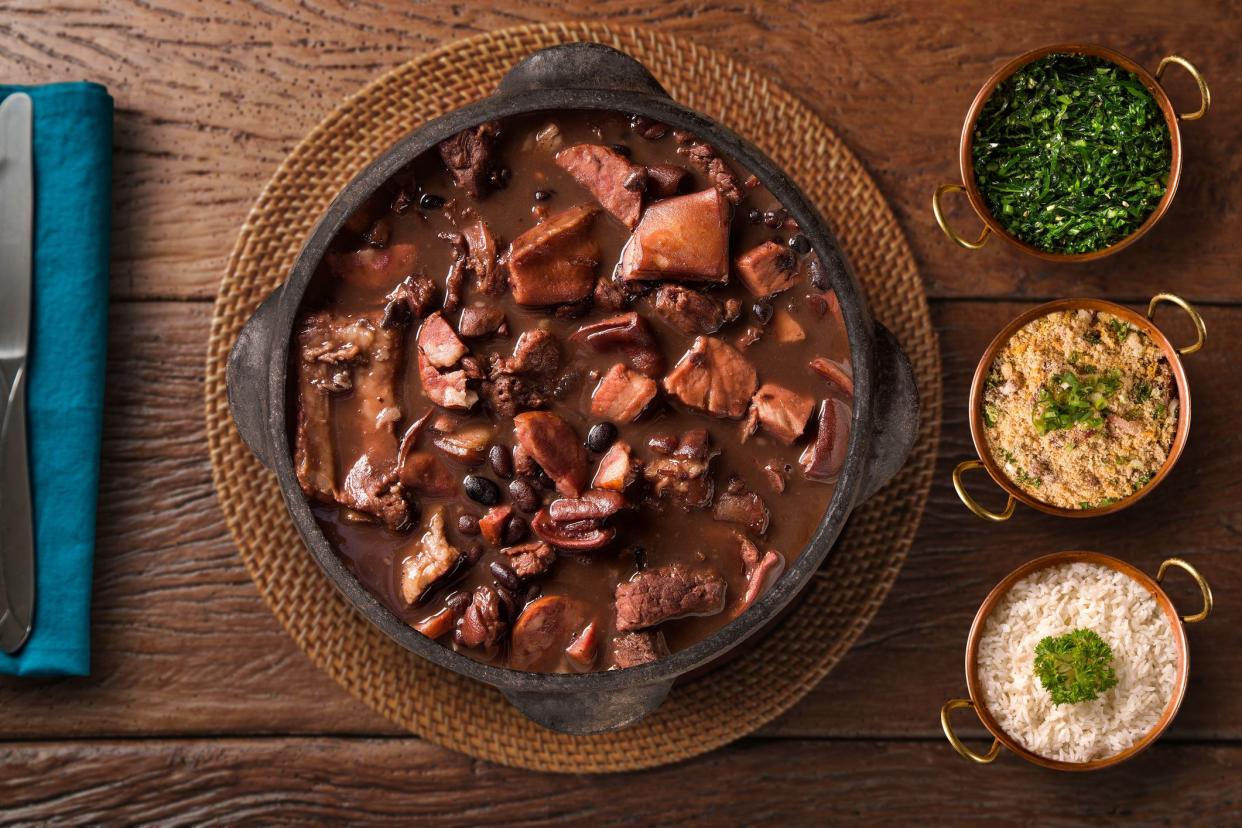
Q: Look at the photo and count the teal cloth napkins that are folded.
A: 1